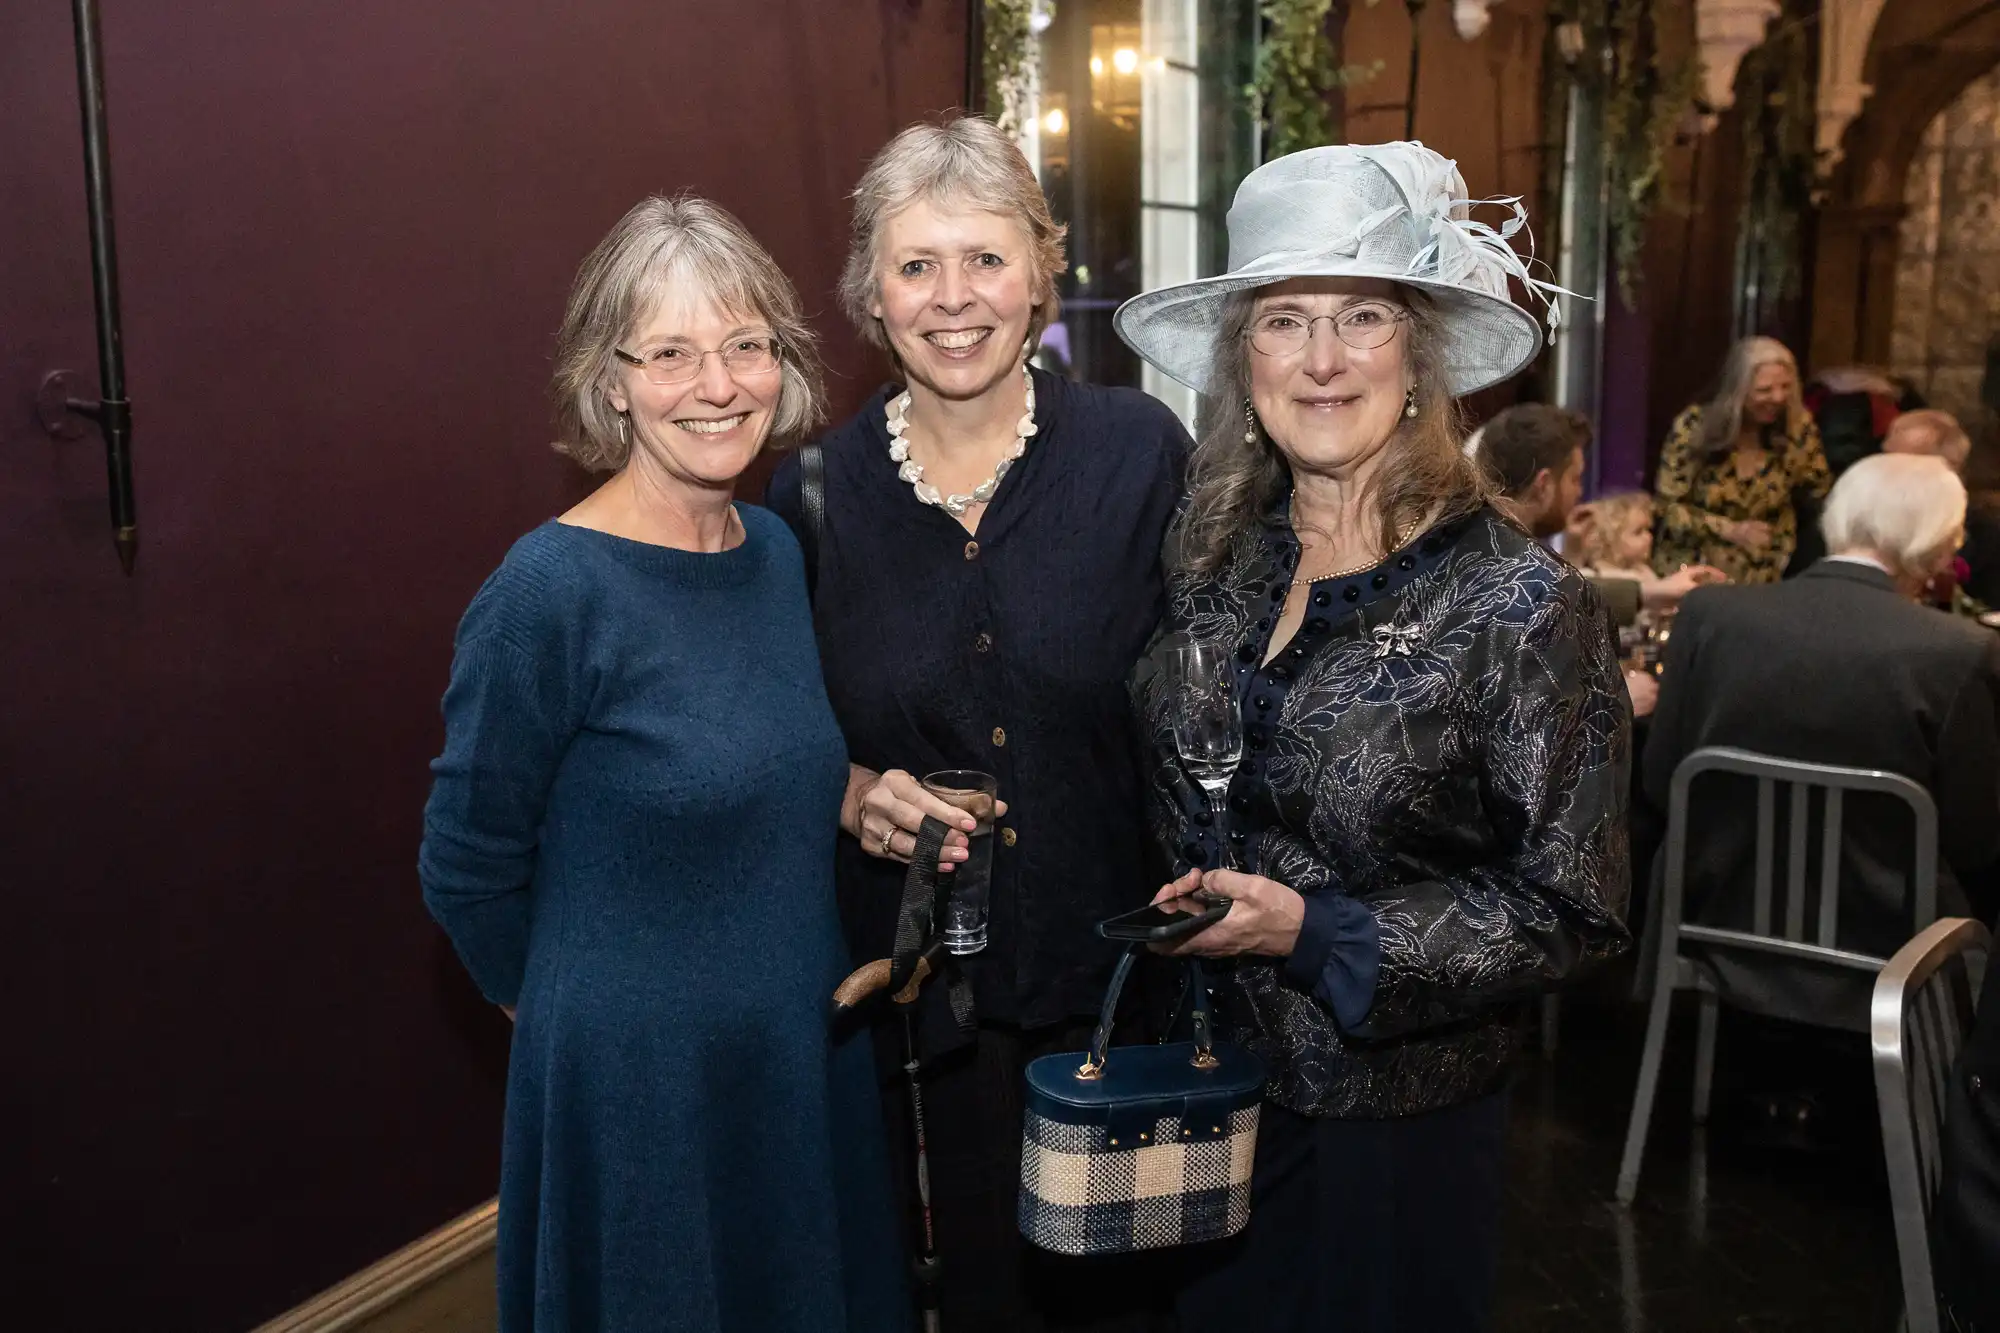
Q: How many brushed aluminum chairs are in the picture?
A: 2